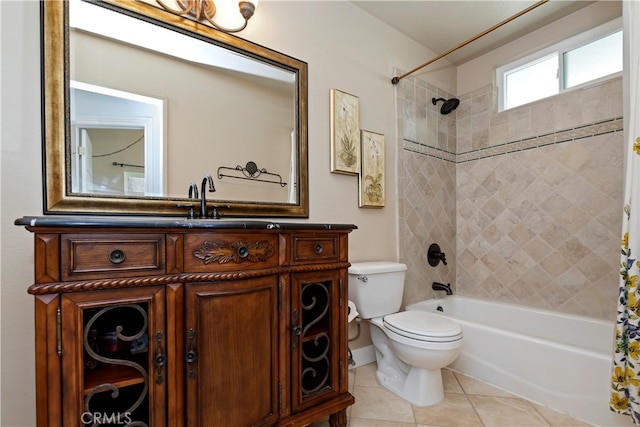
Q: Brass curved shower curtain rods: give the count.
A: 1